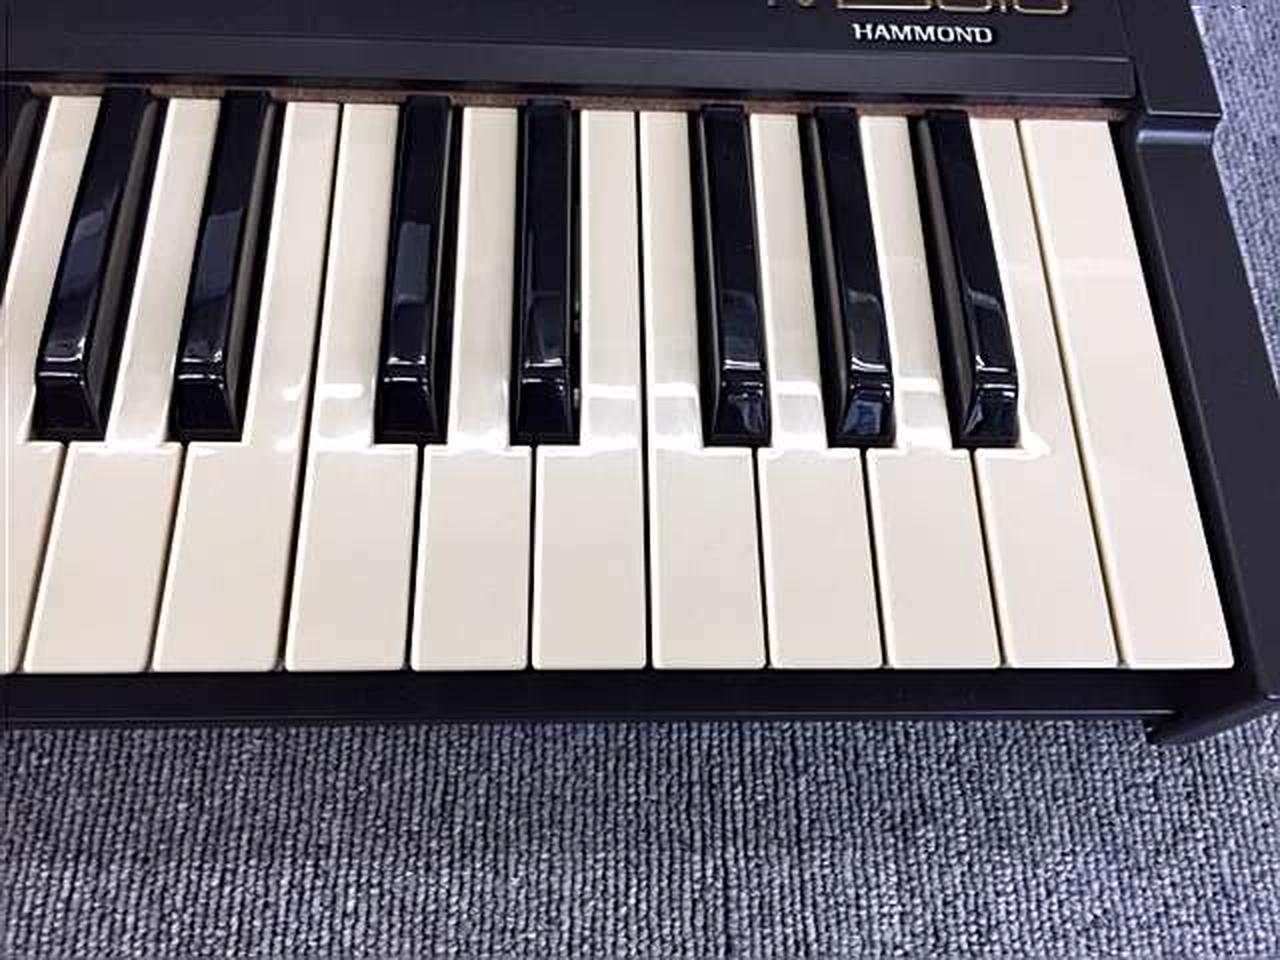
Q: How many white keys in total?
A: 11